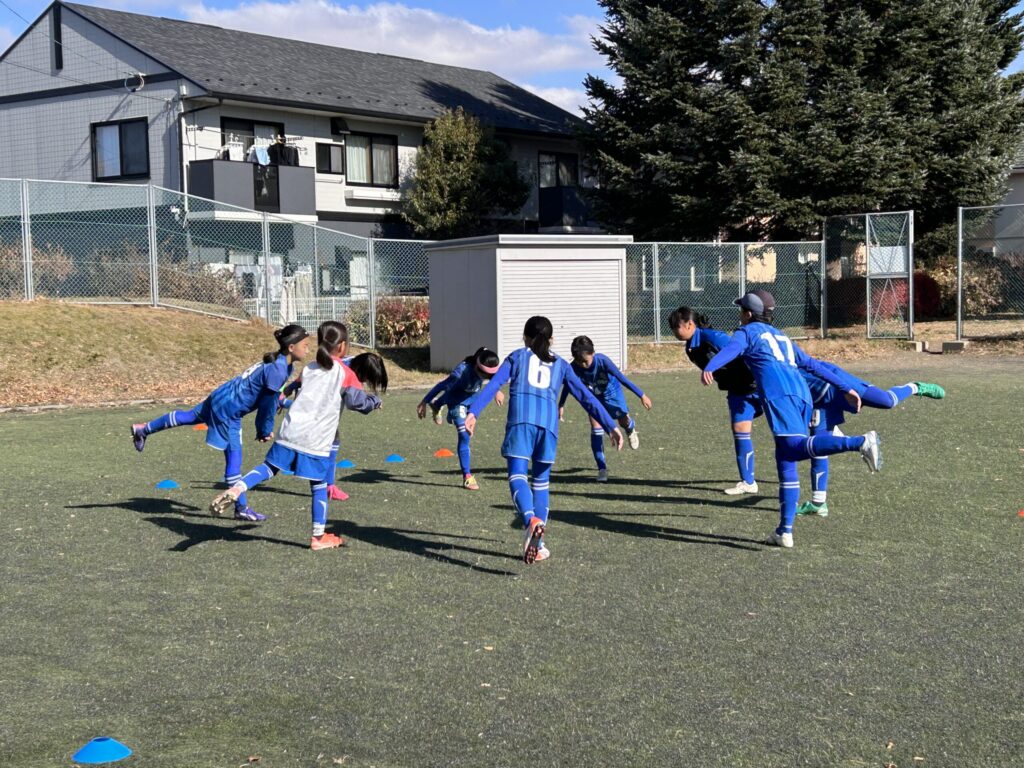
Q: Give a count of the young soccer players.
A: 9